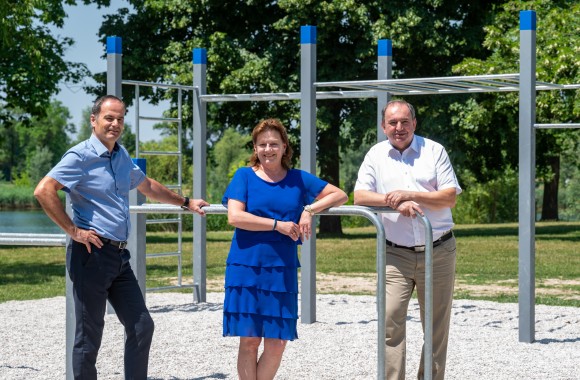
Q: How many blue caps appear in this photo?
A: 6